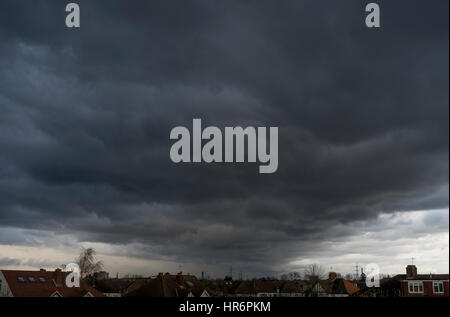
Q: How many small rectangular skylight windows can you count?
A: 3